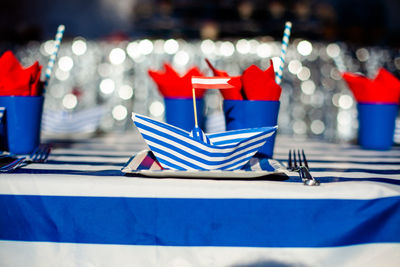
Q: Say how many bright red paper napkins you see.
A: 4